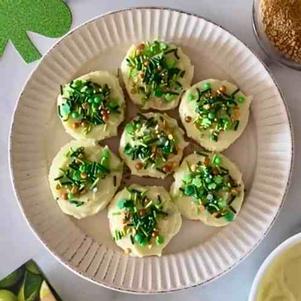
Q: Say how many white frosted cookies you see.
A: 7